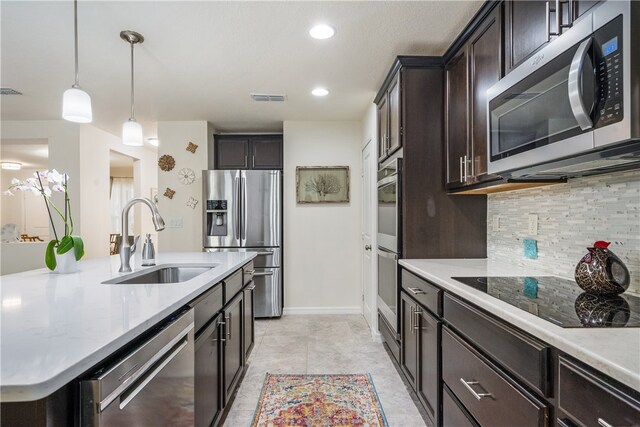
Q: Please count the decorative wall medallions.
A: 5